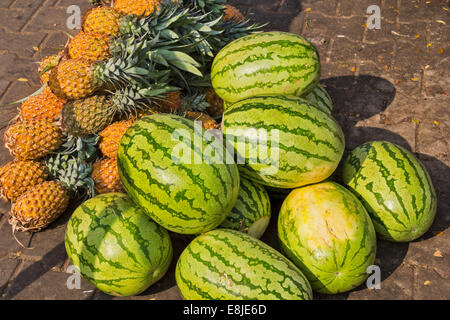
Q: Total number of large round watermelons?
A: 9